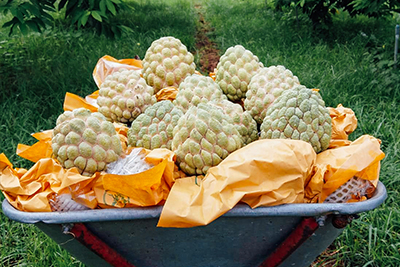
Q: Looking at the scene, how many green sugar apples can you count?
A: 10